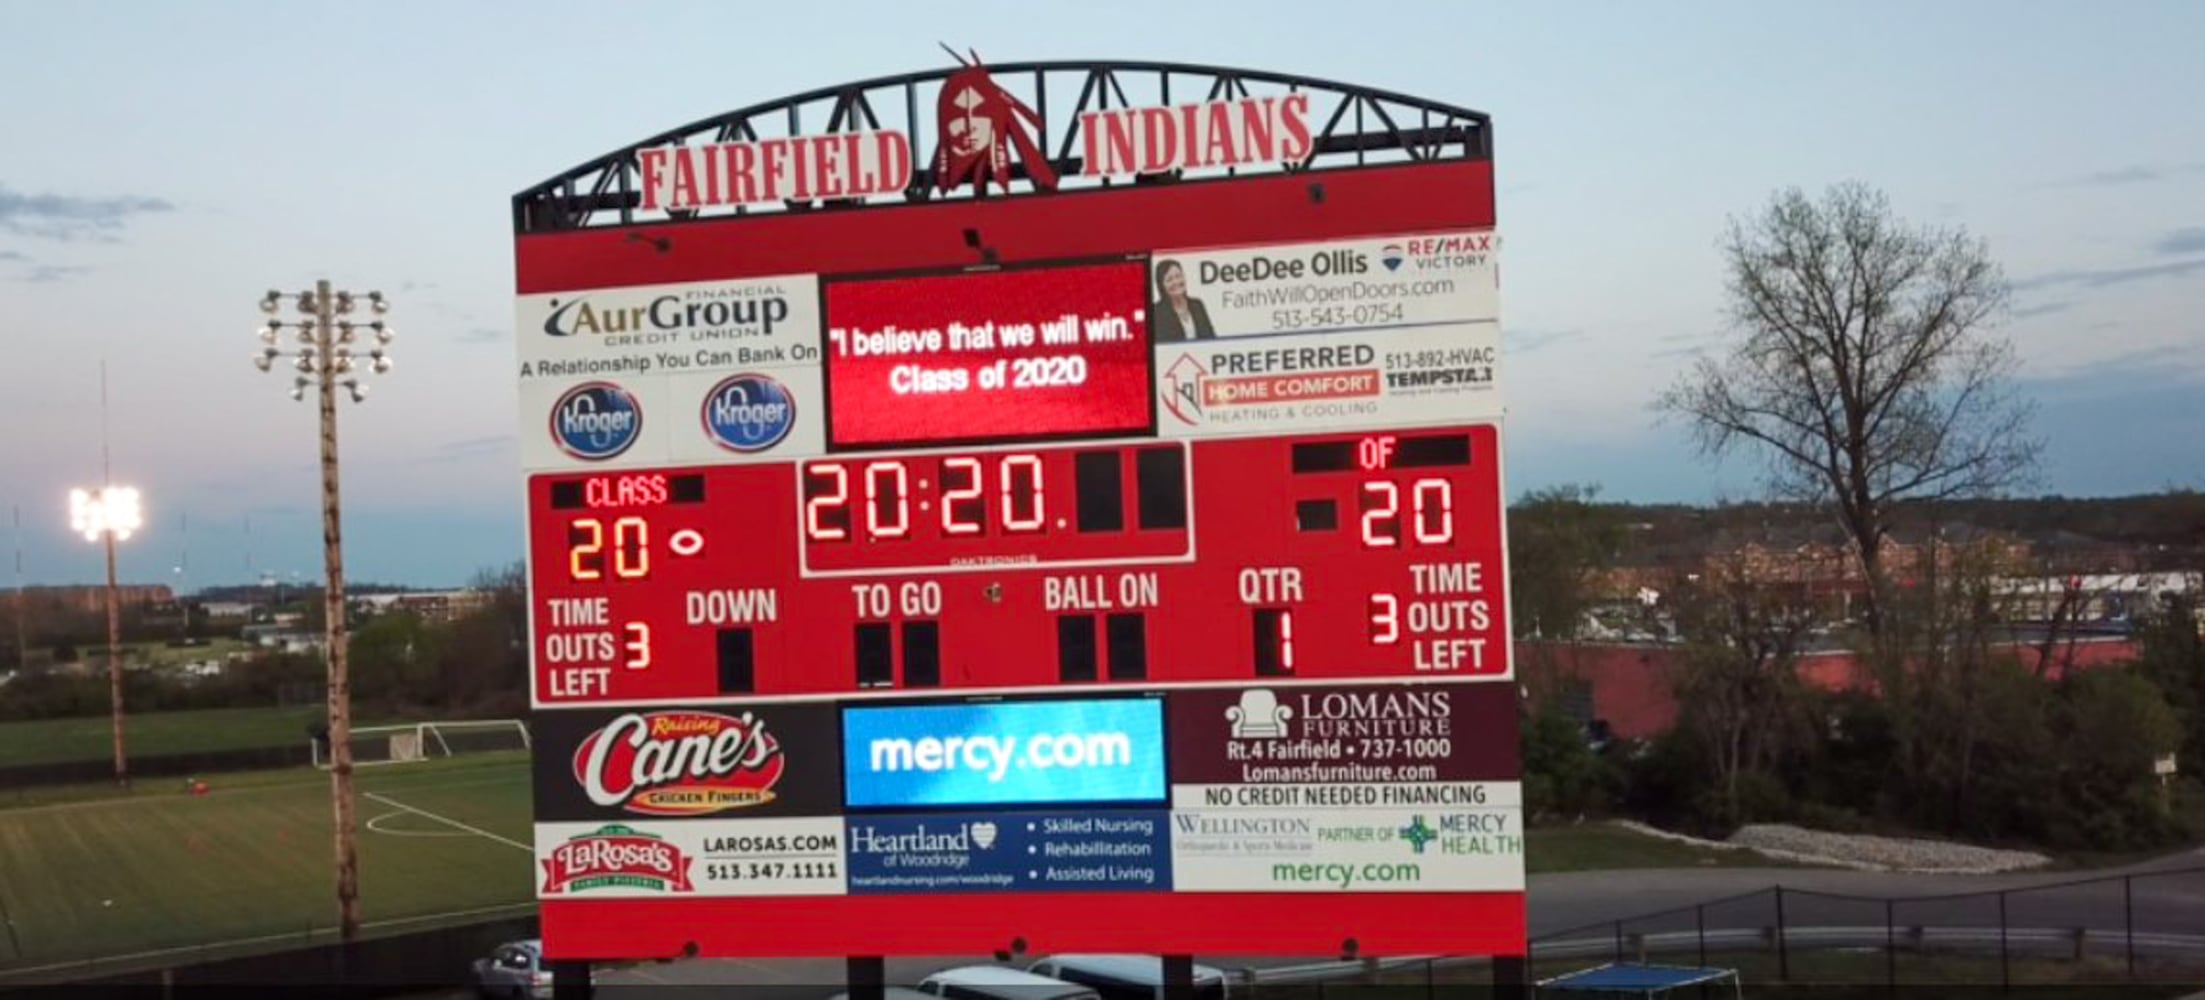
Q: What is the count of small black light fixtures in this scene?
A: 6